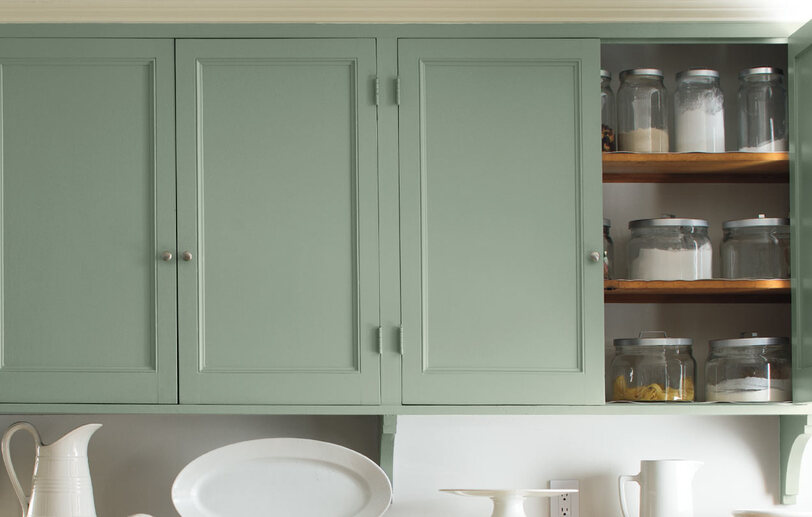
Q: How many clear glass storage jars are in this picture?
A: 9